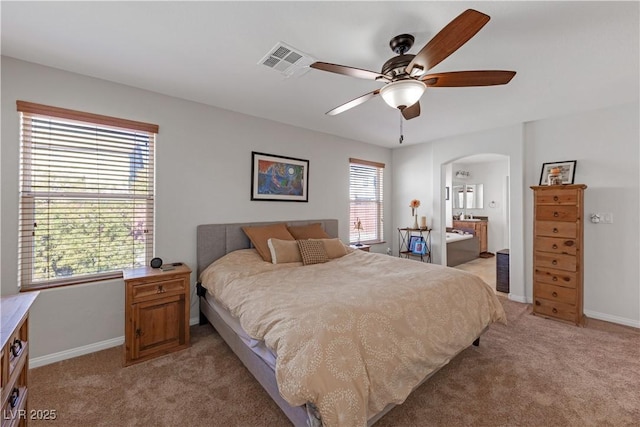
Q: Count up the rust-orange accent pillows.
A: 2